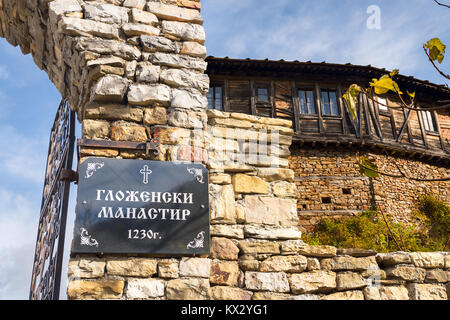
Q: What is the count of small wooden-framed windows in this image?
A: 6